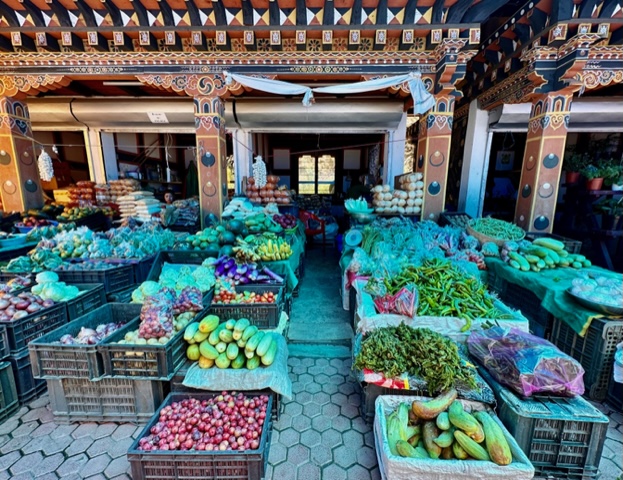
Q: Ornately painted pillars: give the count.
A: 4